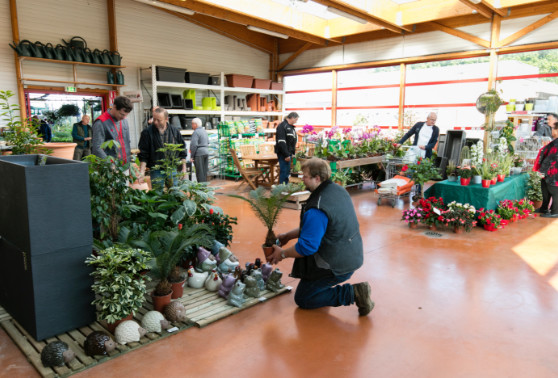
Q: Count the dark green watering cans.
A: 13